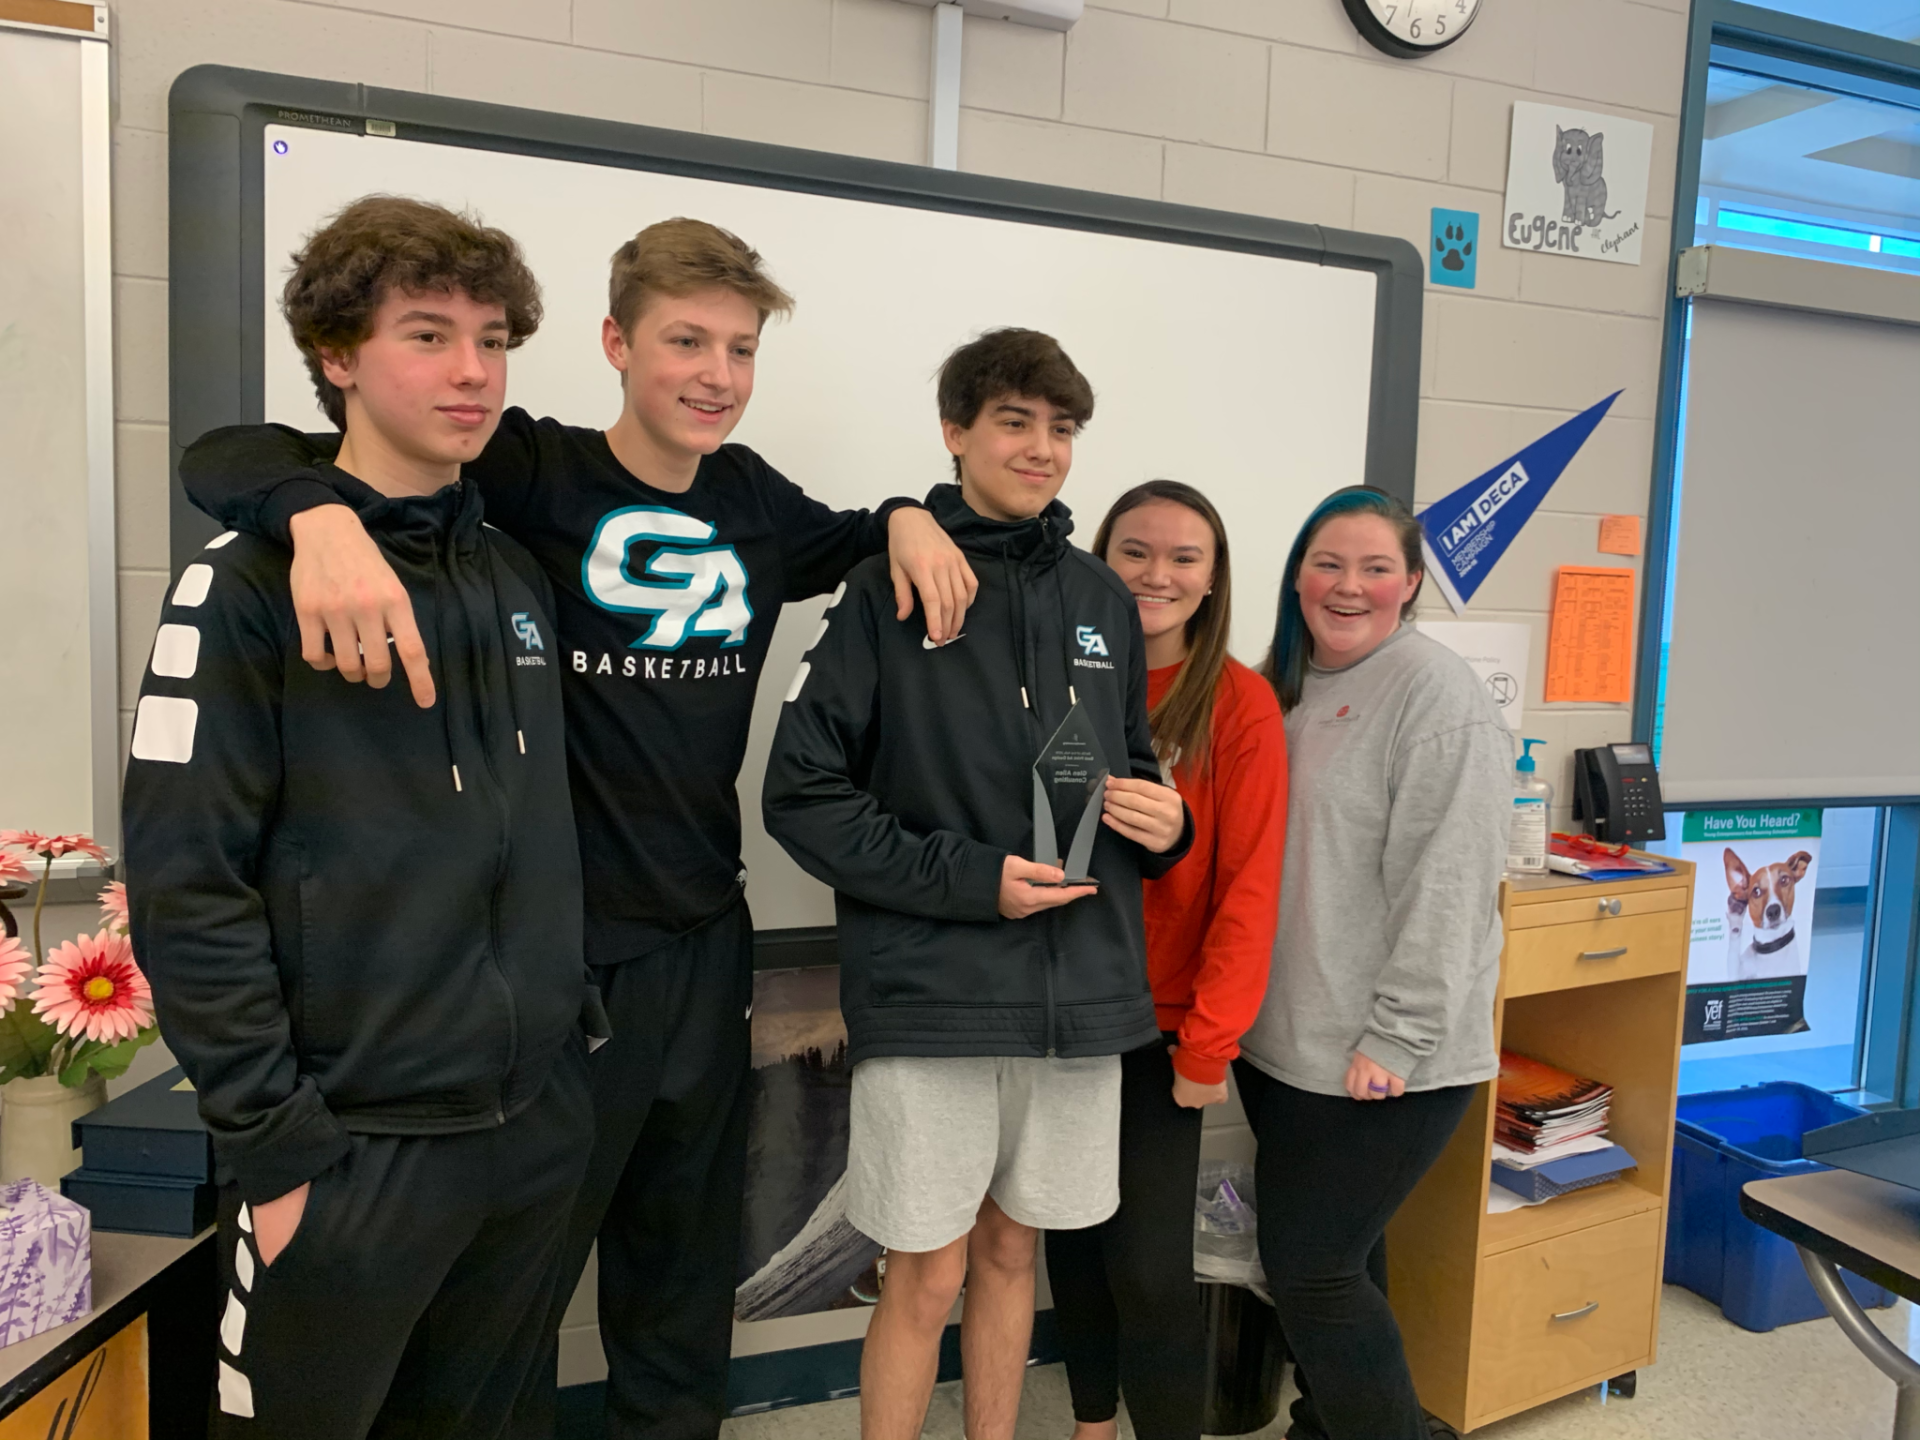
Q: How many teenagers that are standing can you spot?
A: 5